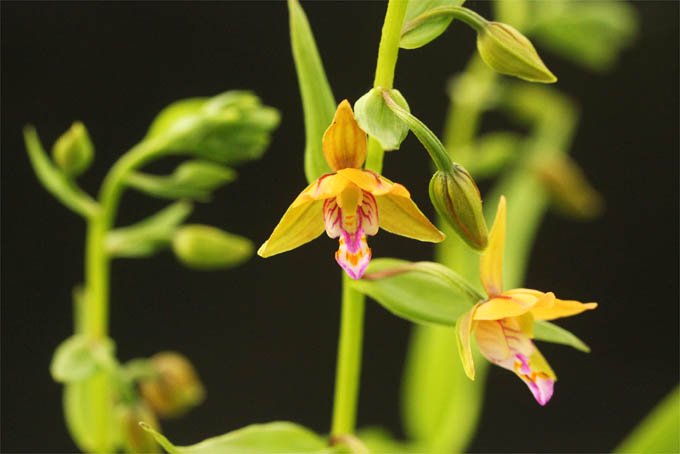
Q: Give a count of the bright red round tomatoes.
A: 0